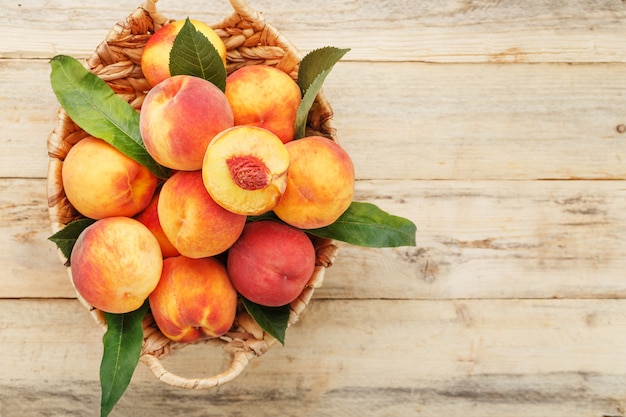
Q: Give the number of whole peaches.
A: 10